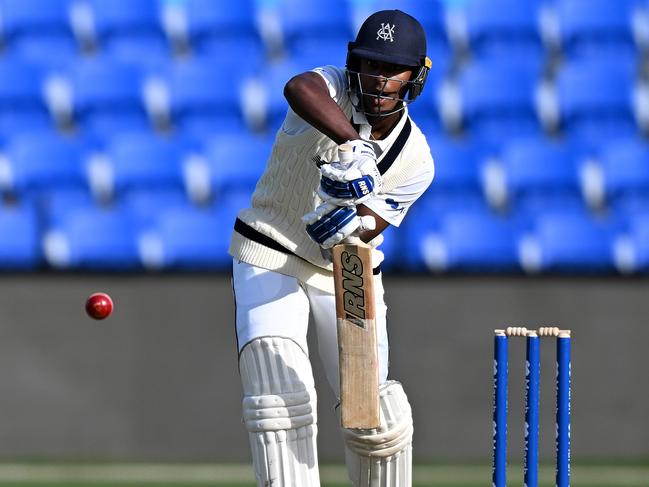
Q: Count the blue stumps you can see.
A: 3